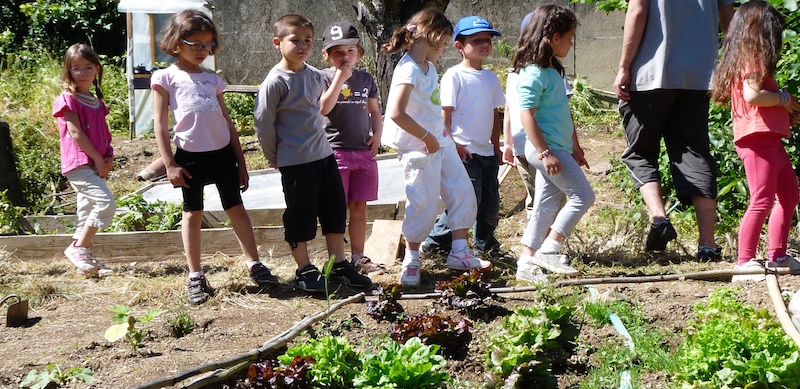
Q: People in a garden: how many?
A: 10